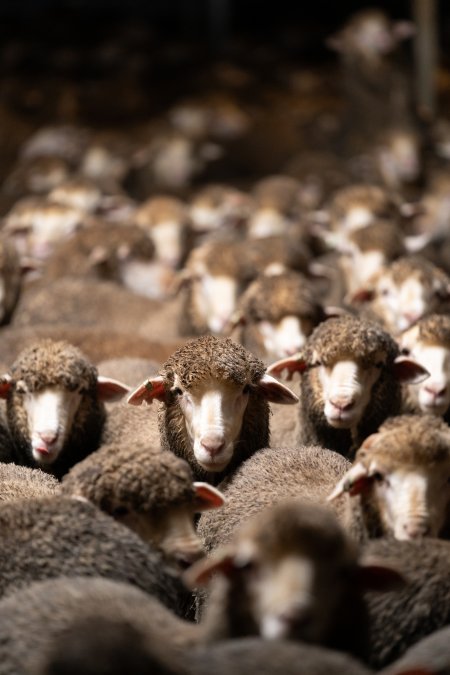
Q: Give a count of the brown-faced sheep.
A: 0